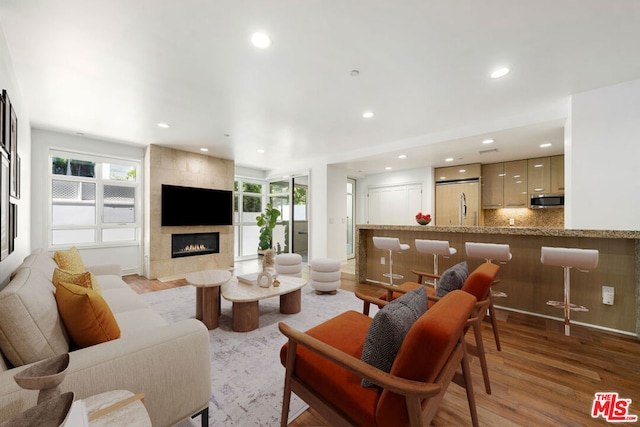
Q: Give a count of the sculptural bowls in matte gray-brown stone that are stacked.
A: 2